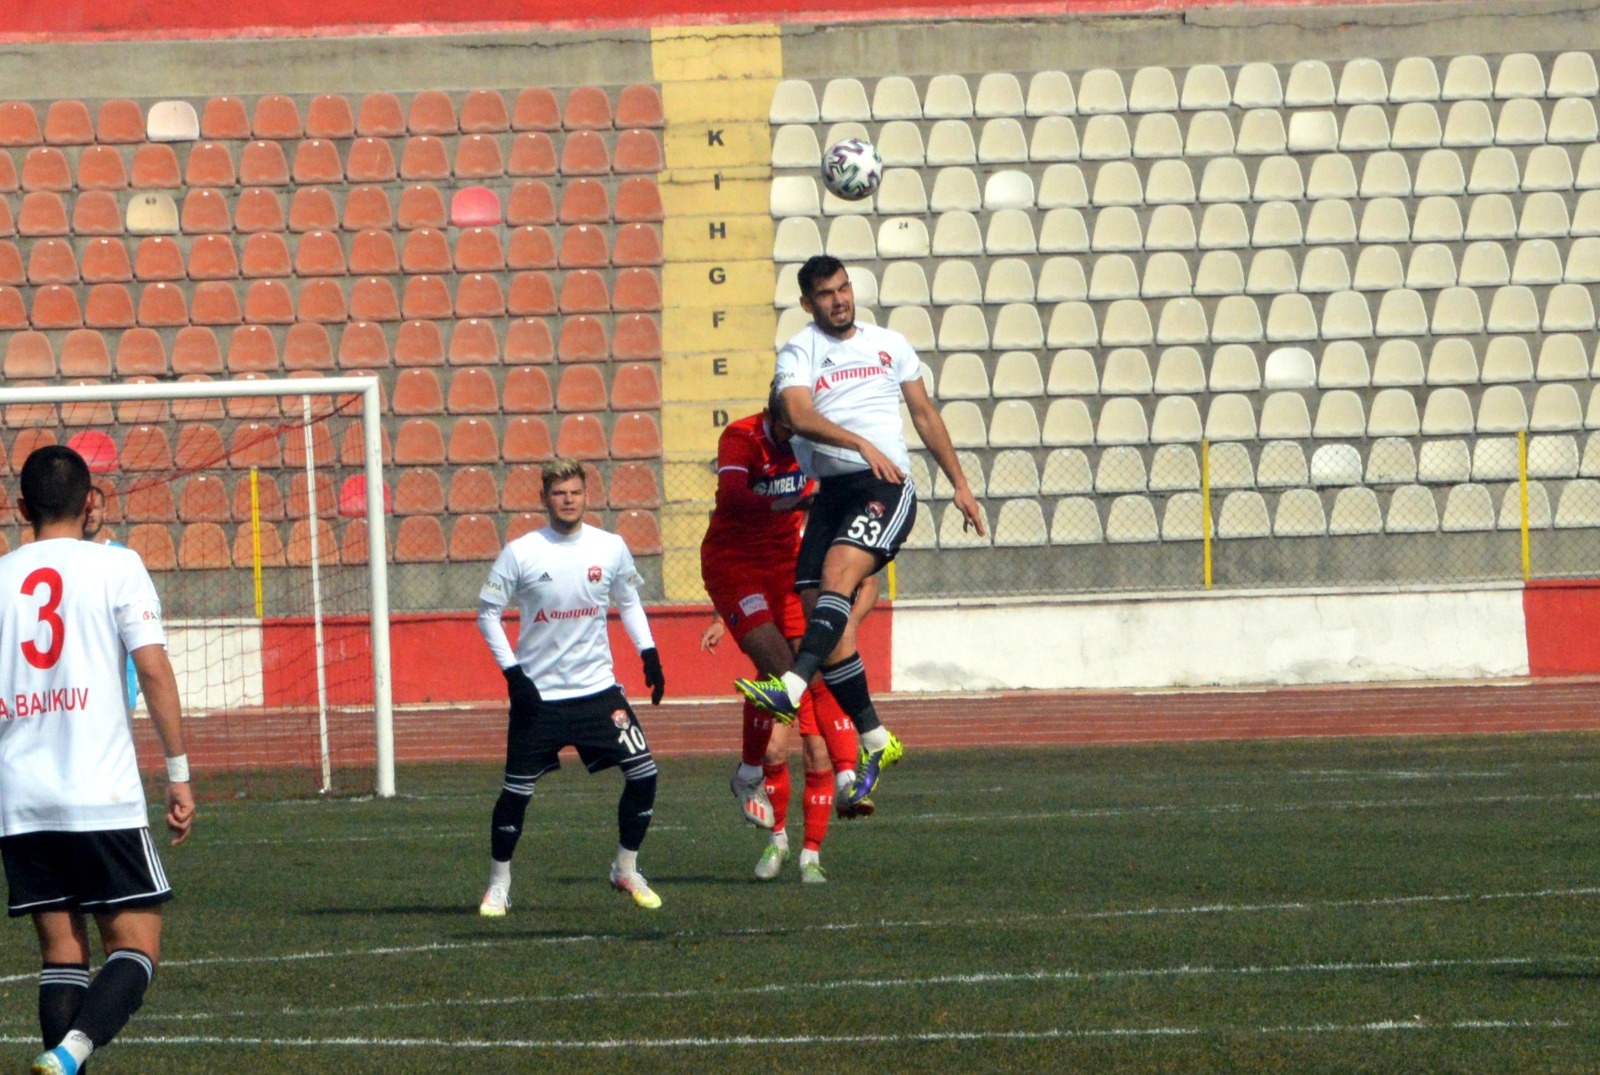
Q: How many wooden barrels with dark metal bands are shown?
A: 0